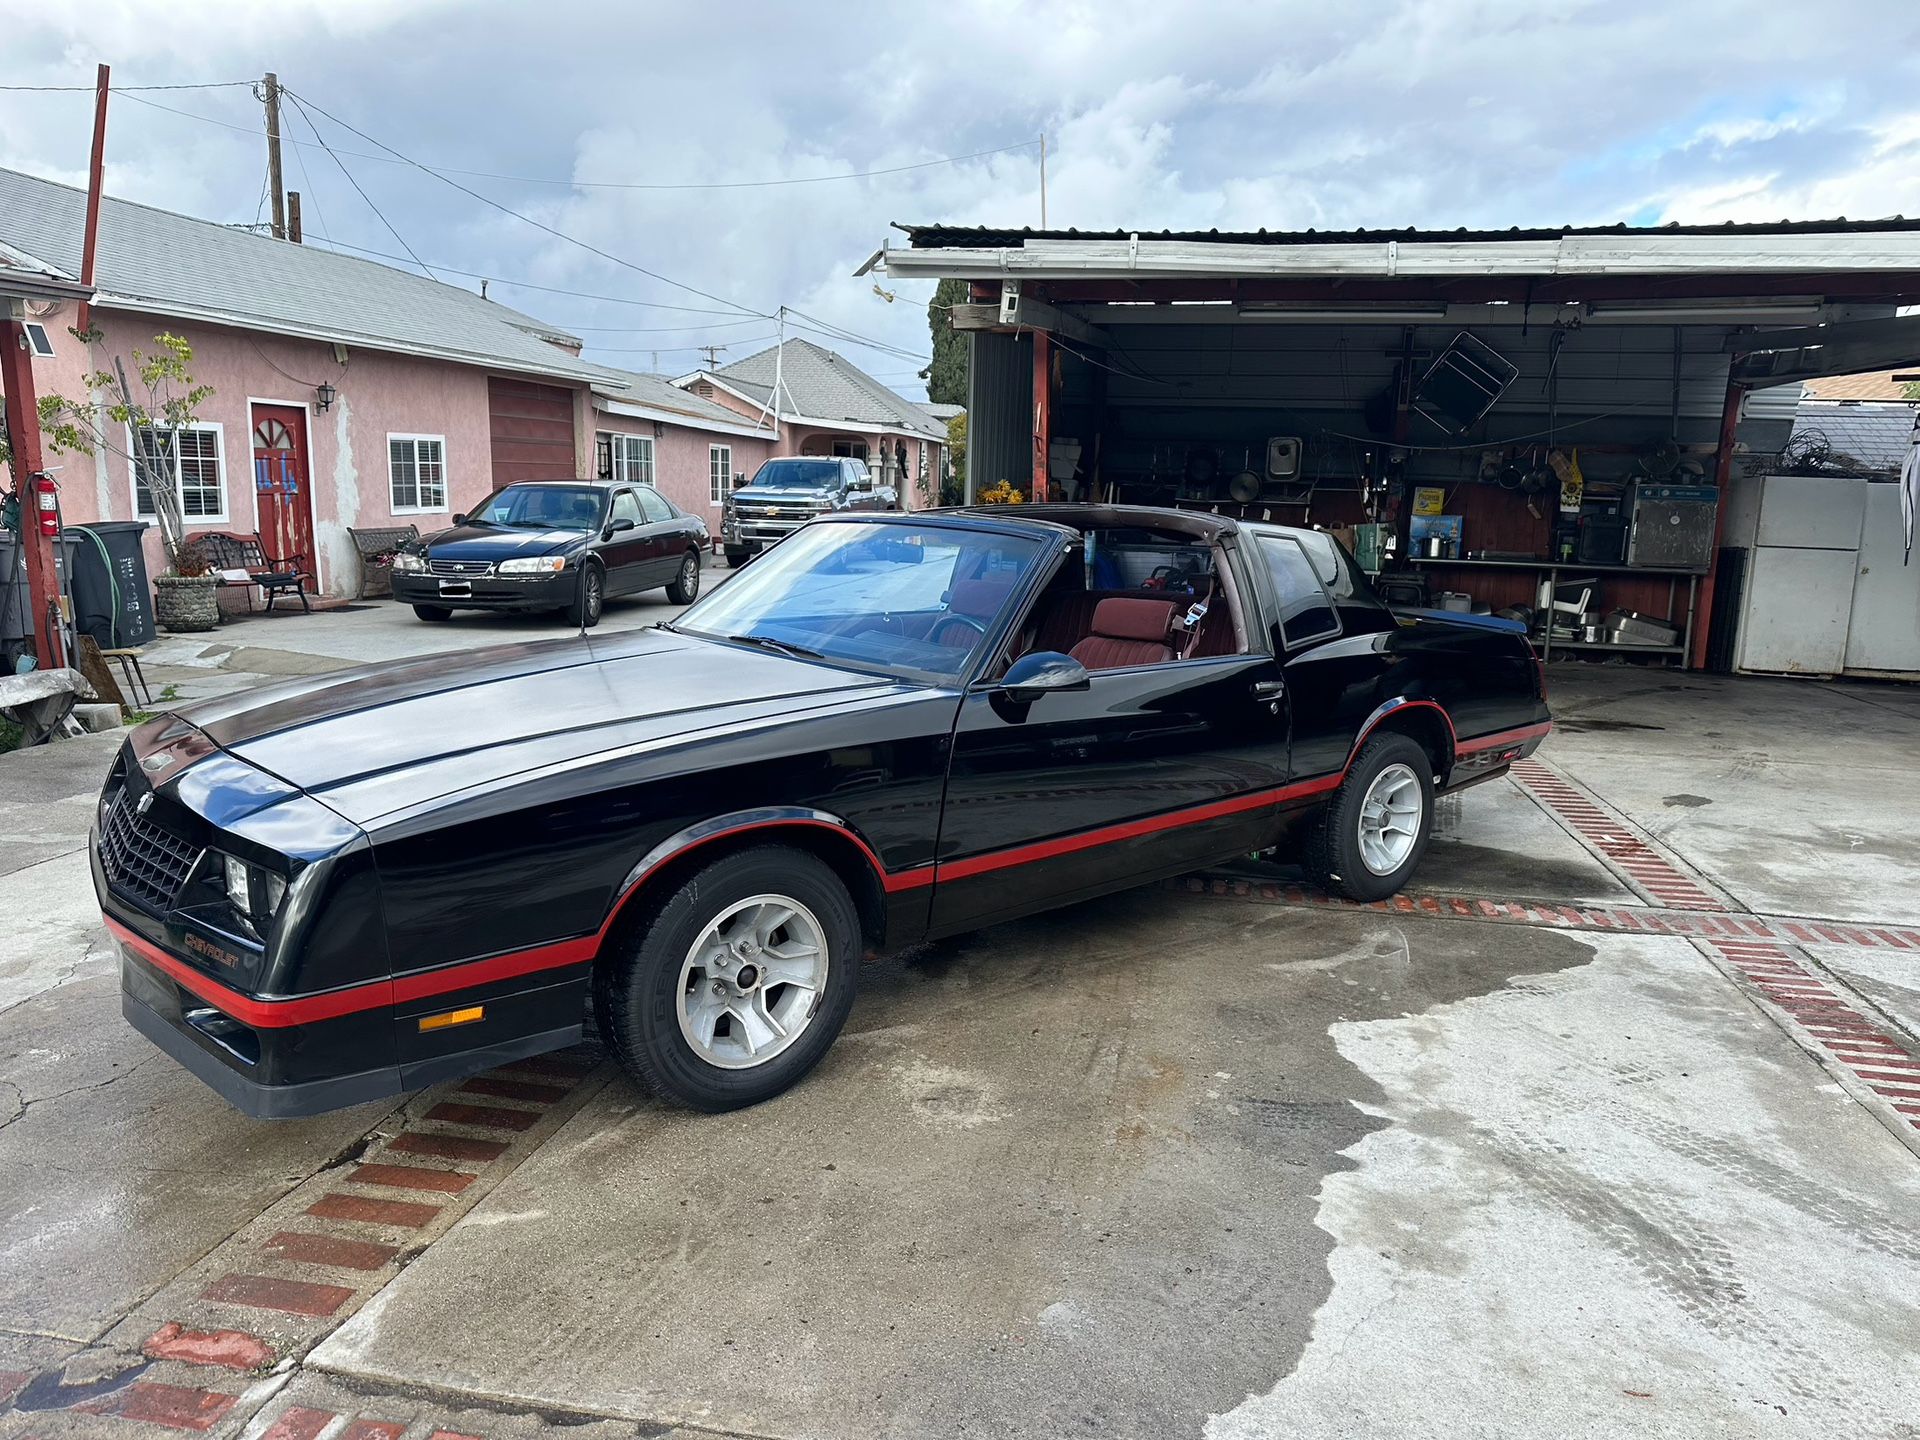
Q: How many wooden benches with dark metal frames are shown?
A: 2